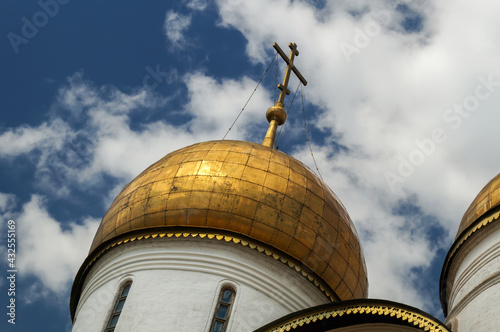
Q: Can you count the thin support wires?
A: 4